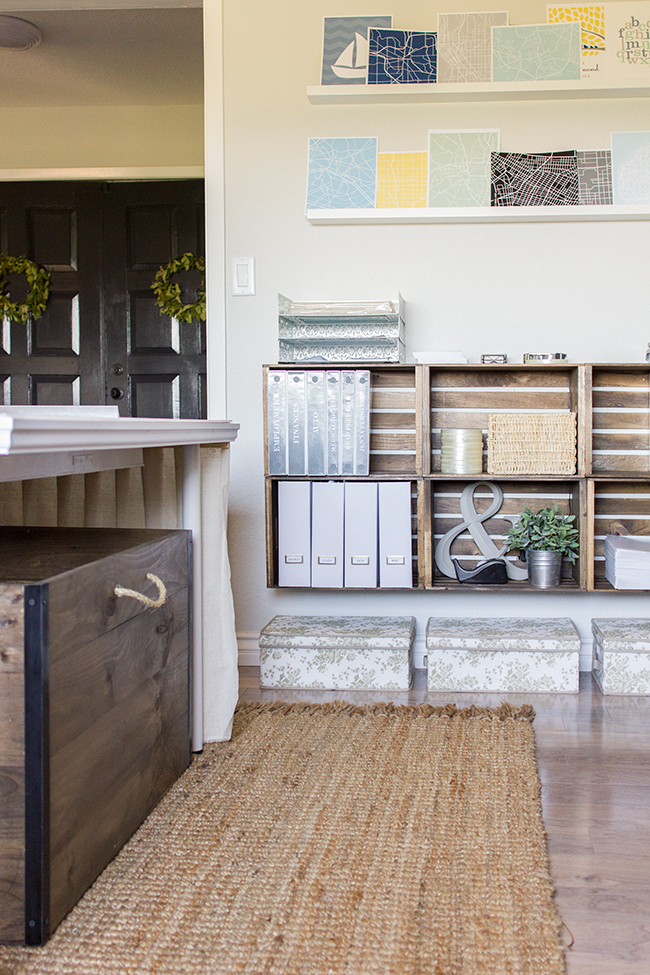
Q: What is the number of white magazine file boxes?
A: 4